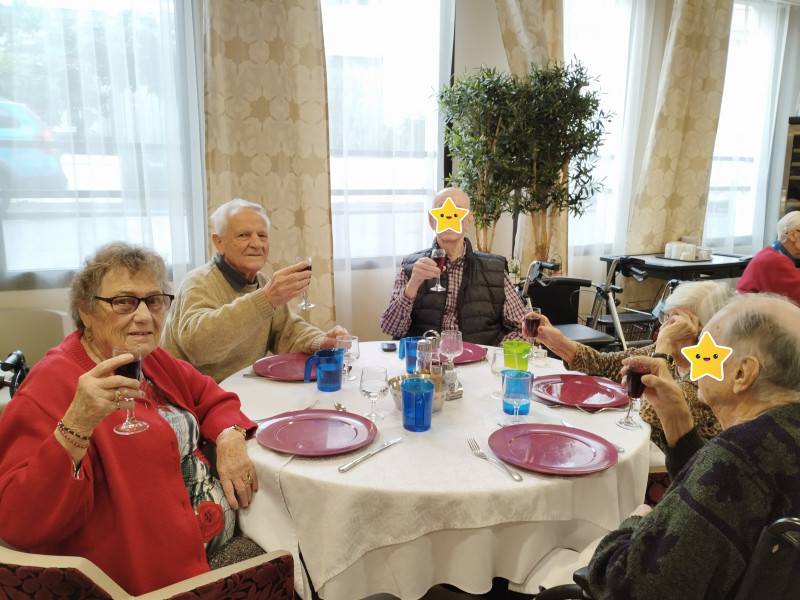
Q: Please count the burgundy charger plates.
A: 5